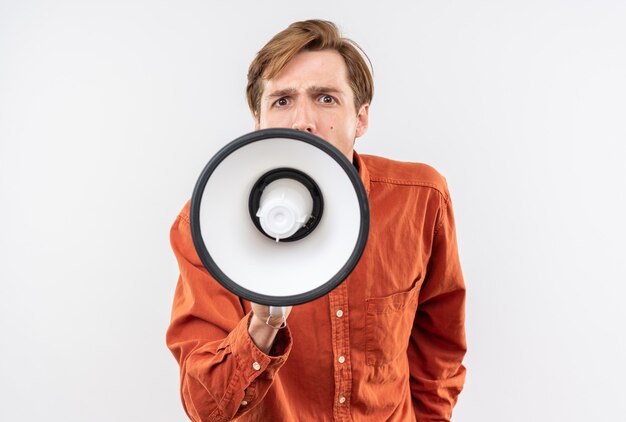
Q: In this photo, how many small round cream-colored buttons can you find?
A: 5